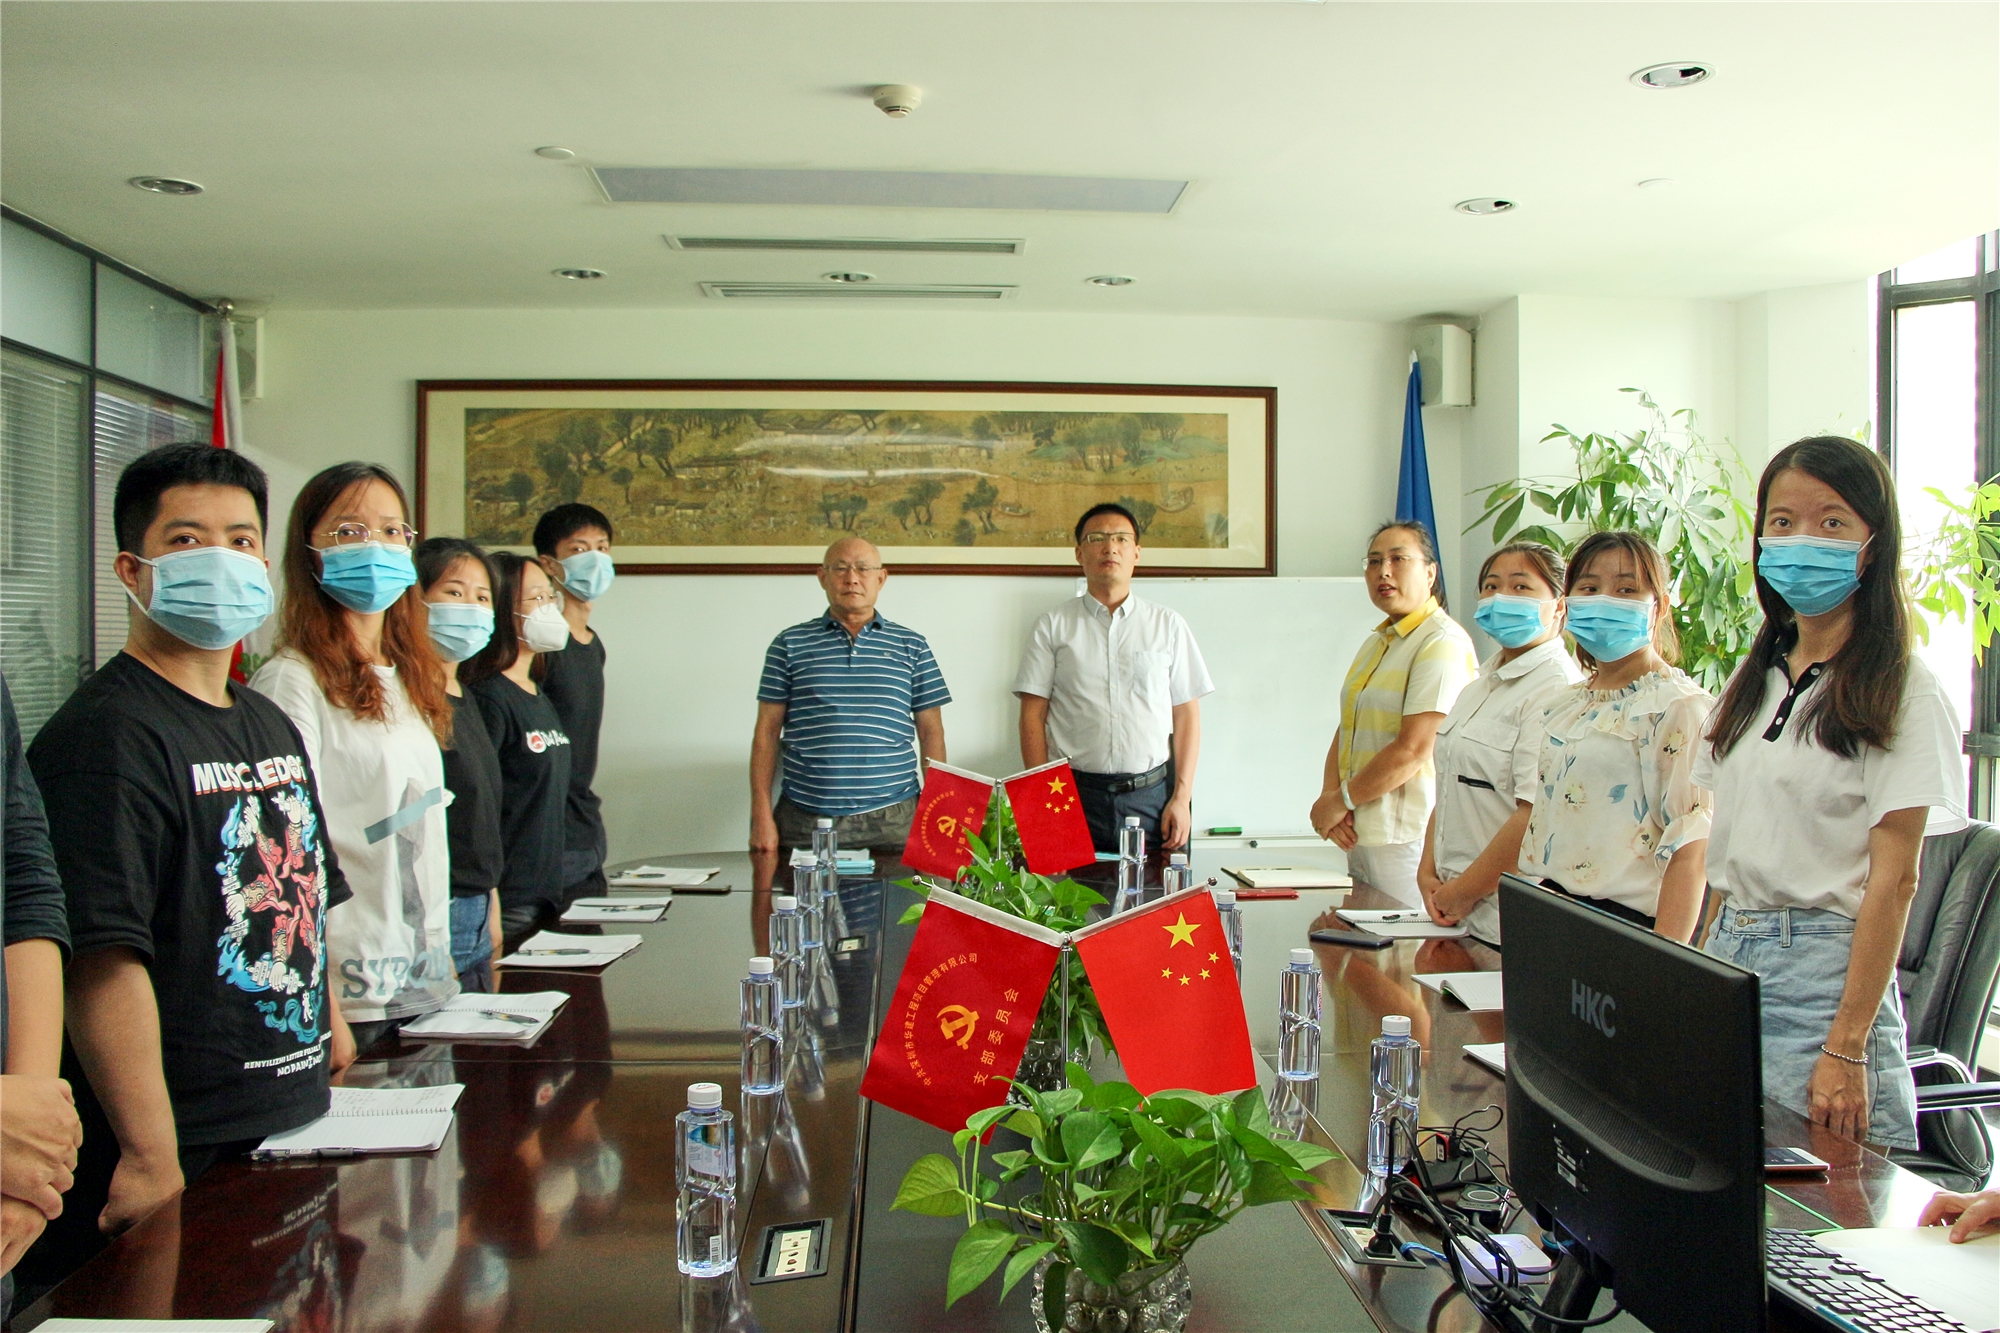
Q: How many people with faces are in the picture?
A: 11